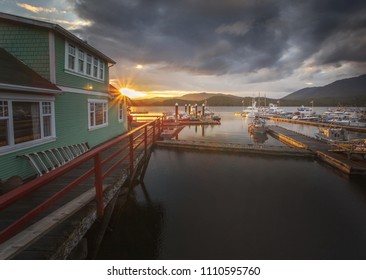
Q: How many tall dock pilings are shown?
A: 5